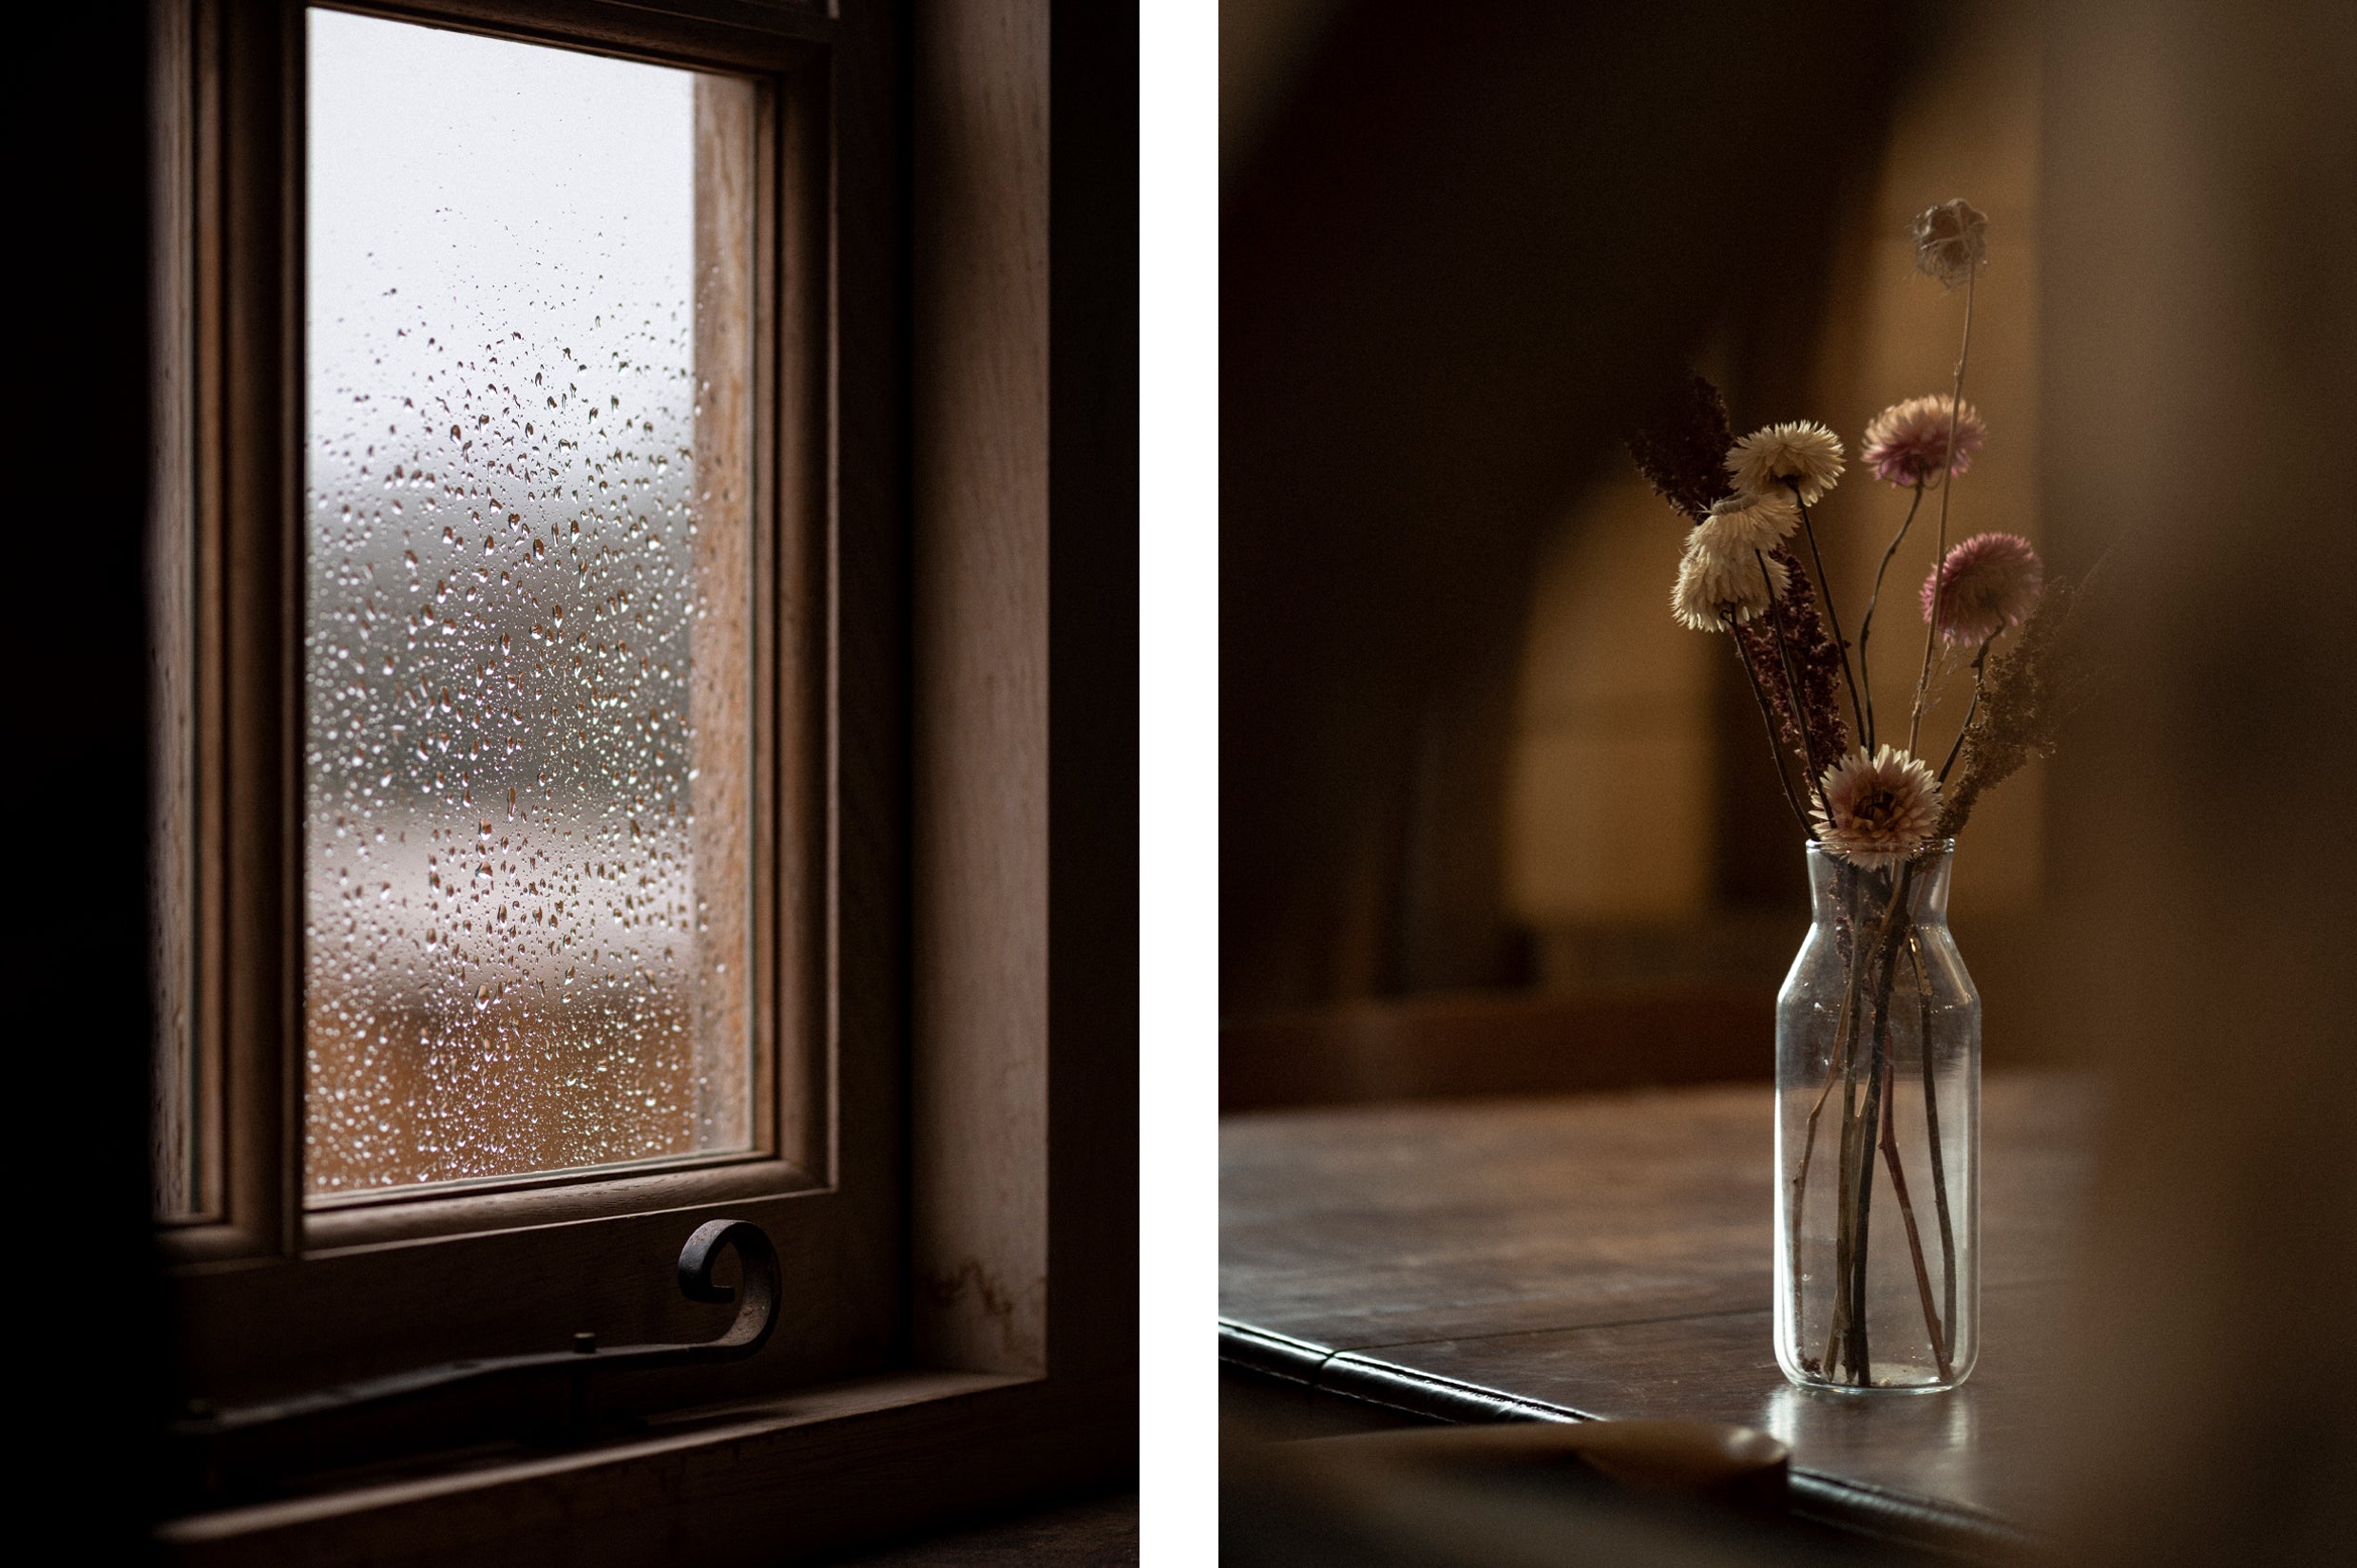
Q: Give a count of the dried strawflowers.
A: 6